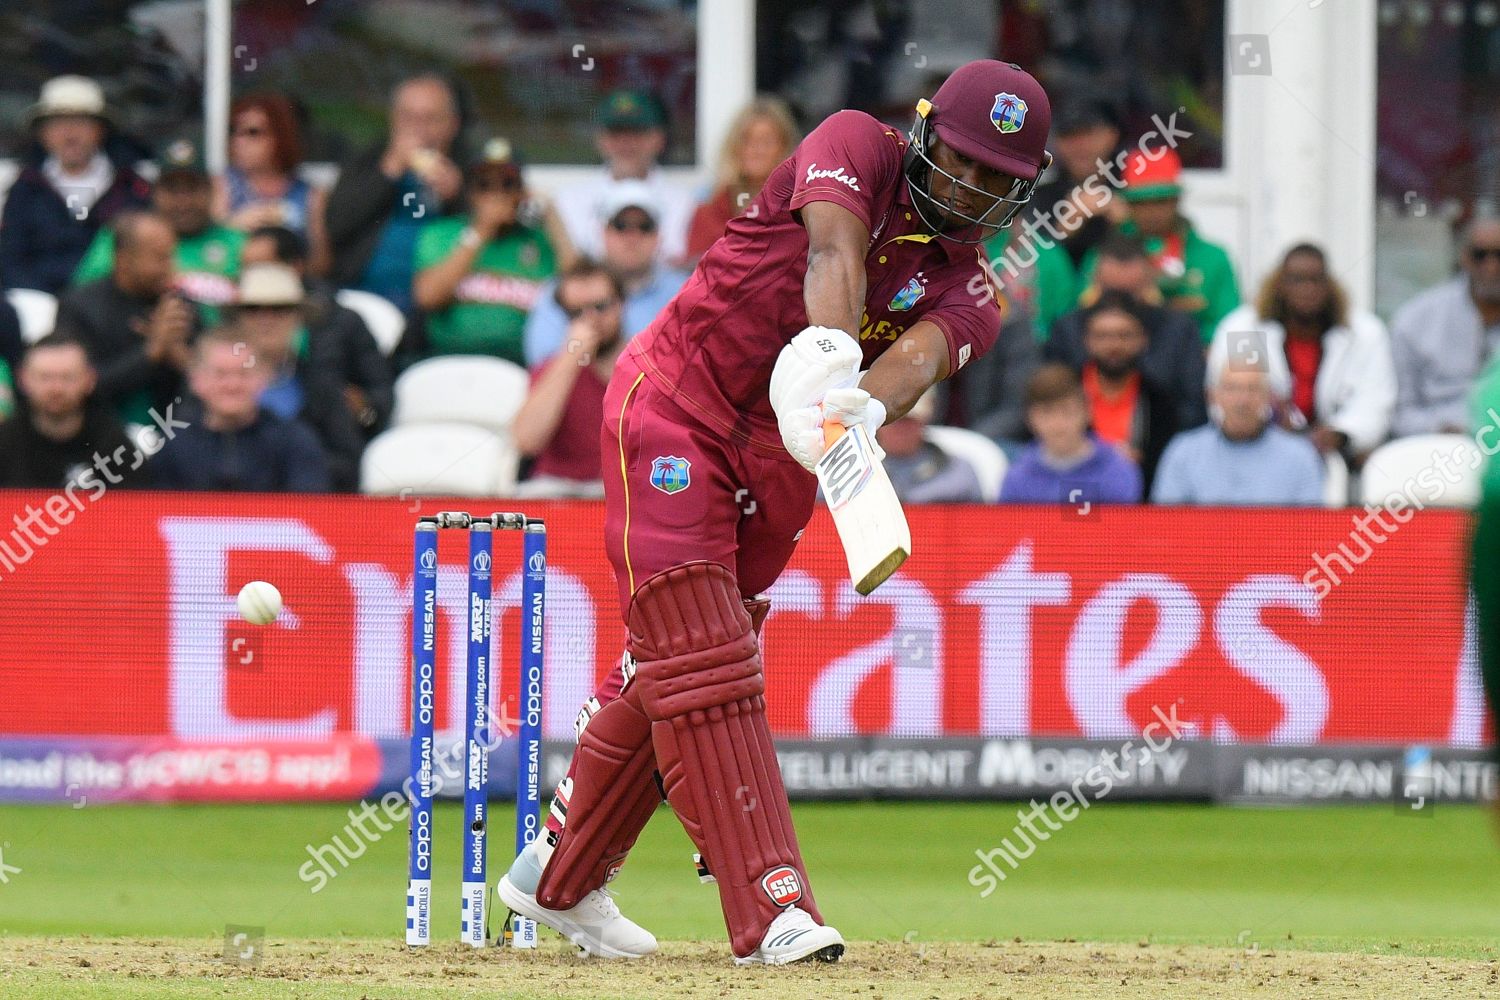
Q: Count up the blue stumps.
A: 3